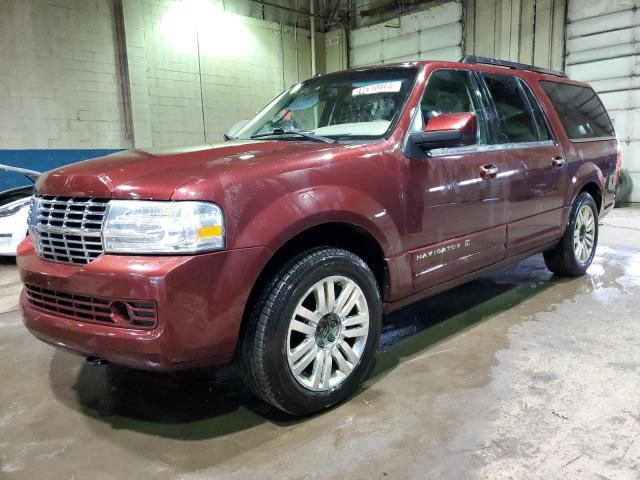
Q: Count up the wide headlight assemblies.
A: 1